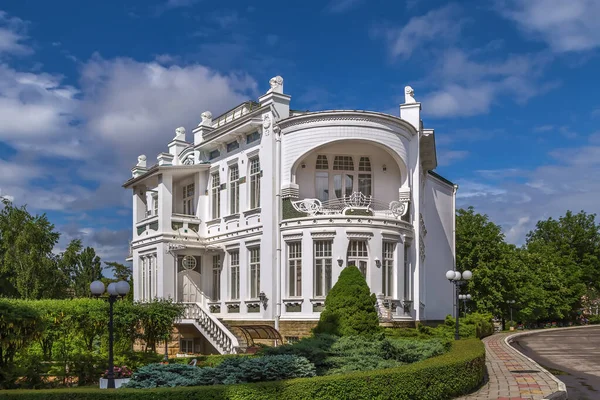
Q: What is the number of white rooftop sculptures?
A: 5